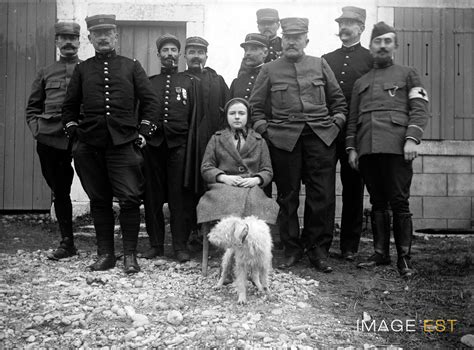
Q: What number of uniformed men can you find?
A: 9